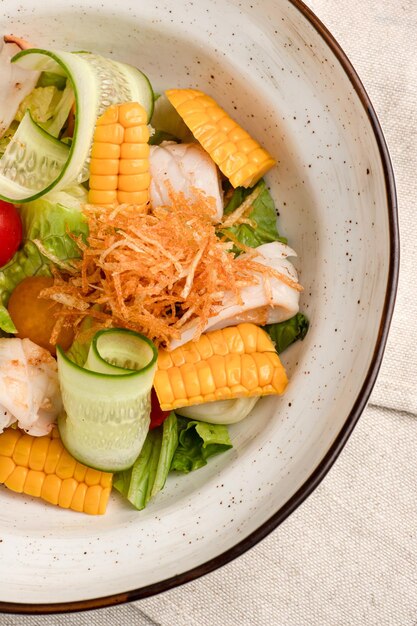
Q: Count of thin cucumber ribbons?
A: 2